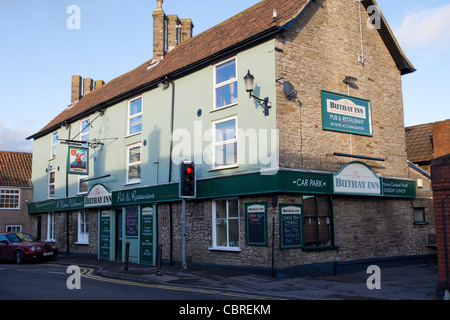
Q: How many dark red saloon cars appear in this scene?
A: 1